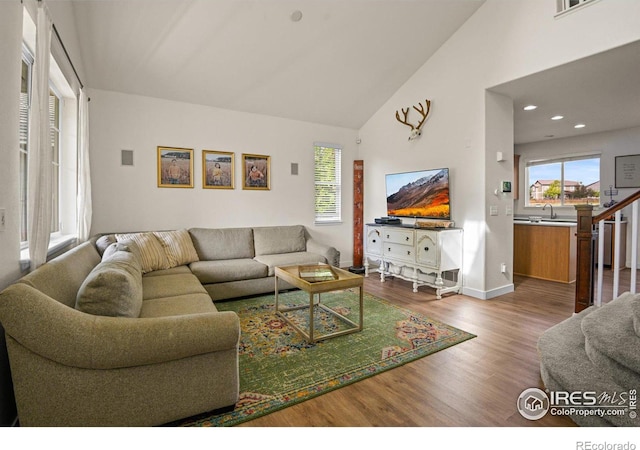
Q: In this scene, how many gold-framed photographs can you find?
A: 3